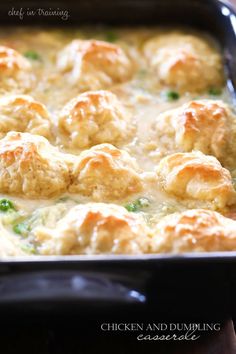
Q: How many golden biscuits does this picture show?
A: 11